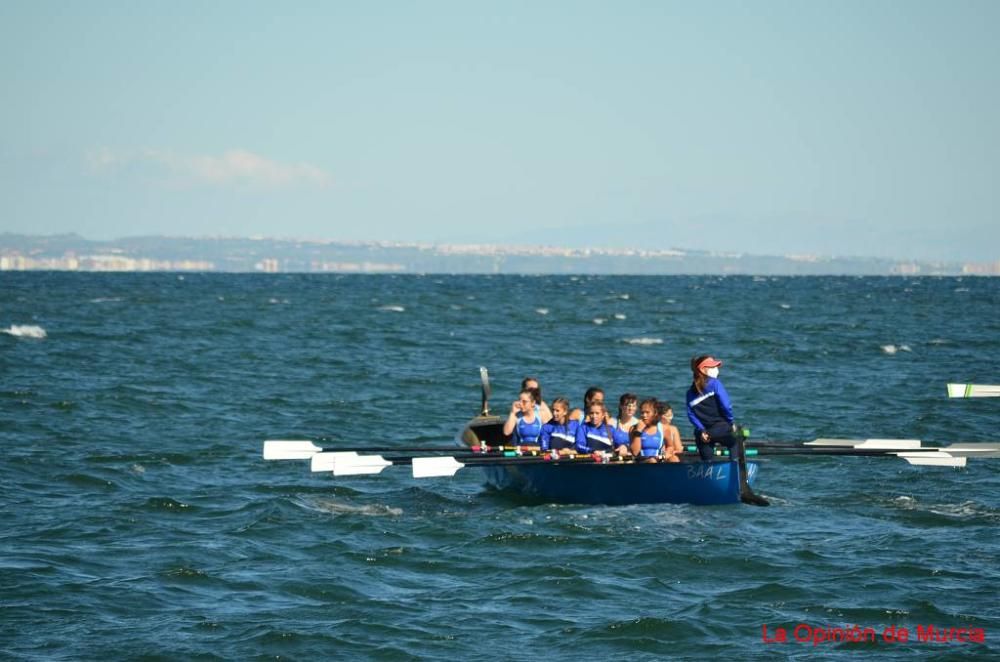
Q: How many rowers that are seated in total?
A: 8